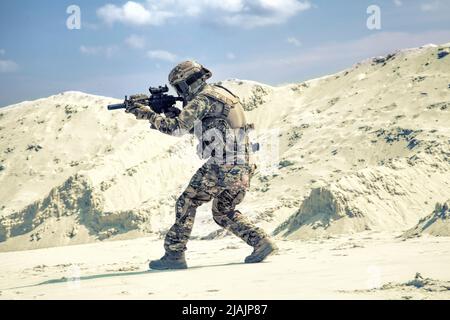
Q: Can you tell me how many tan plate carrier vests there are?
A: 1